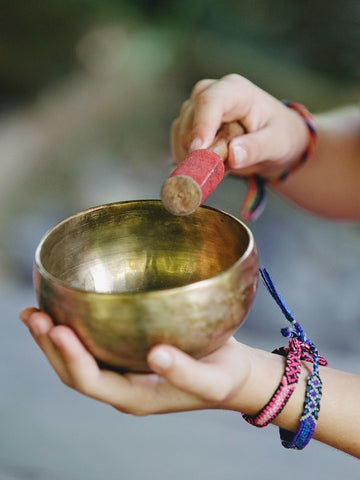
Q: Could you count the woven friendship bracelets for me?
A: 3